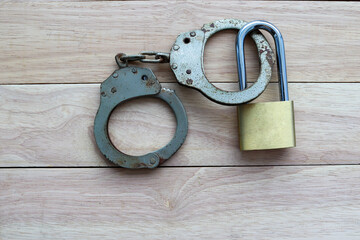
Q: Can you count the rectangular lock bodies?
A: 1